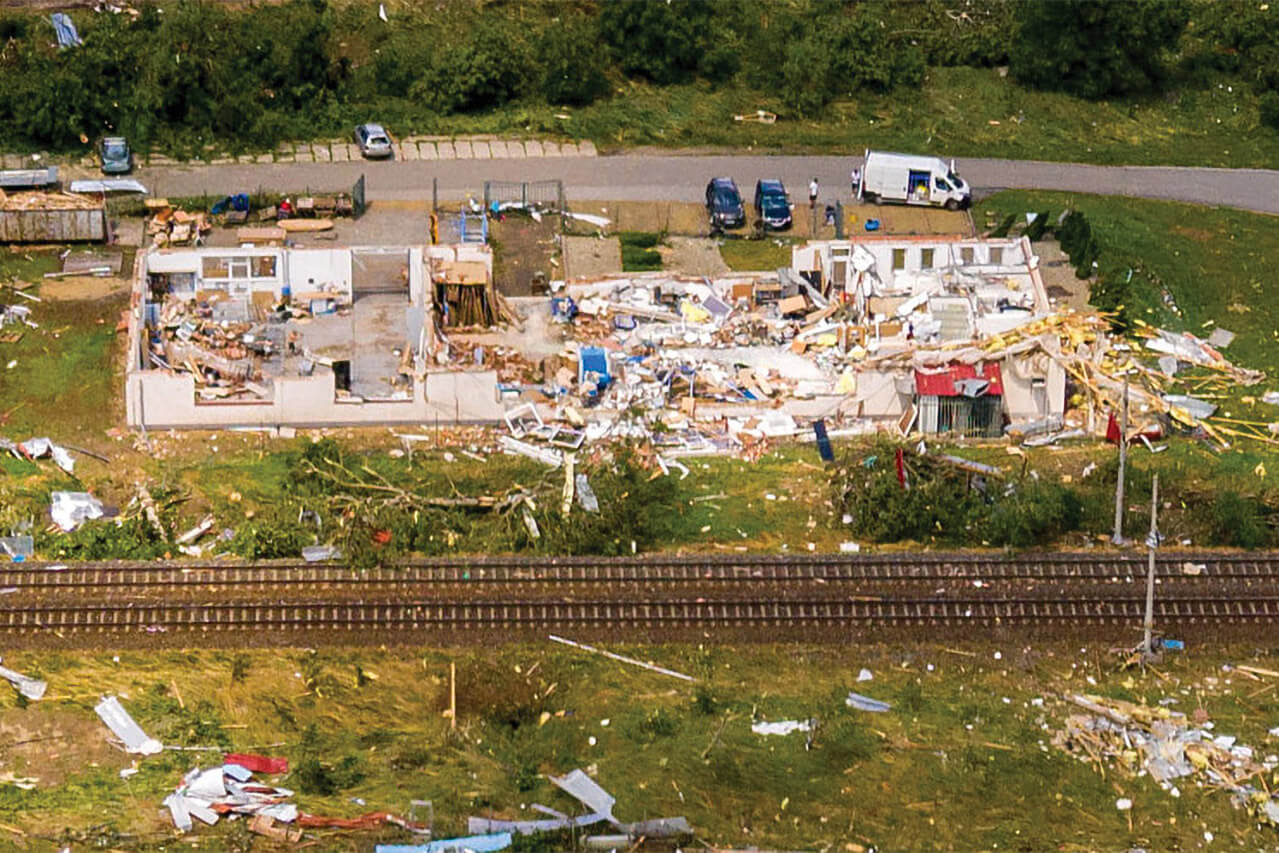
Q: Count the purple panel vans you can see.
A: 0